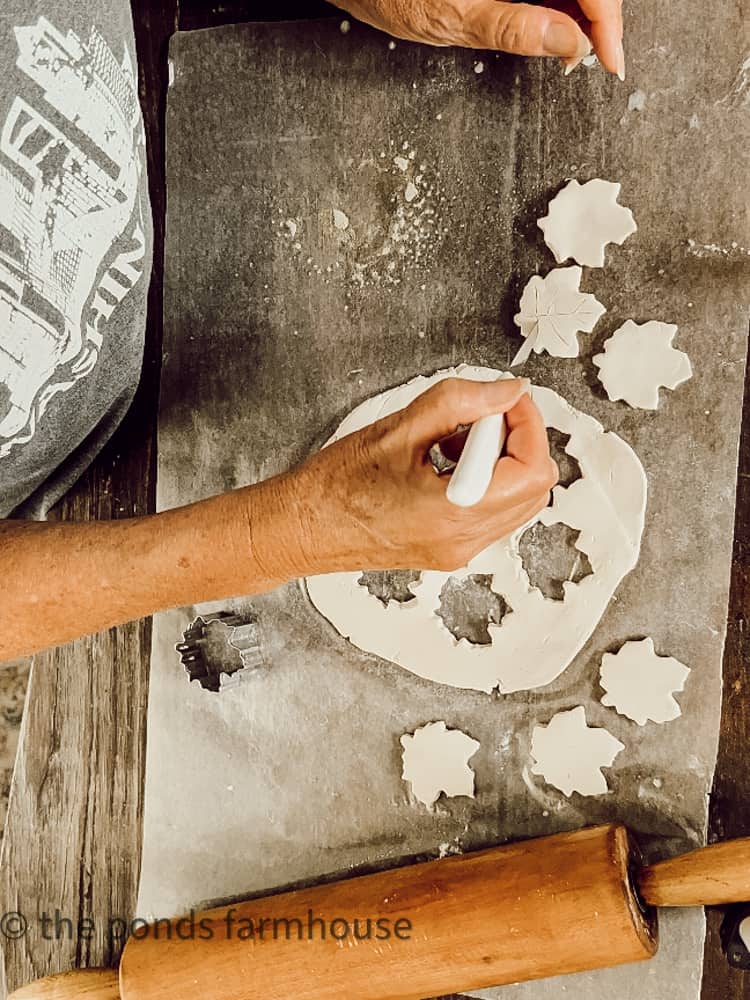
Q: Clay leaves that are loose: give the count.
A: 6